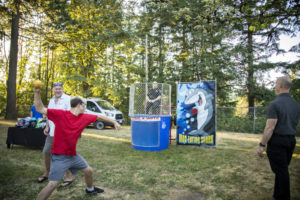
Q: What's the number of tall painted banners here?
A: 1